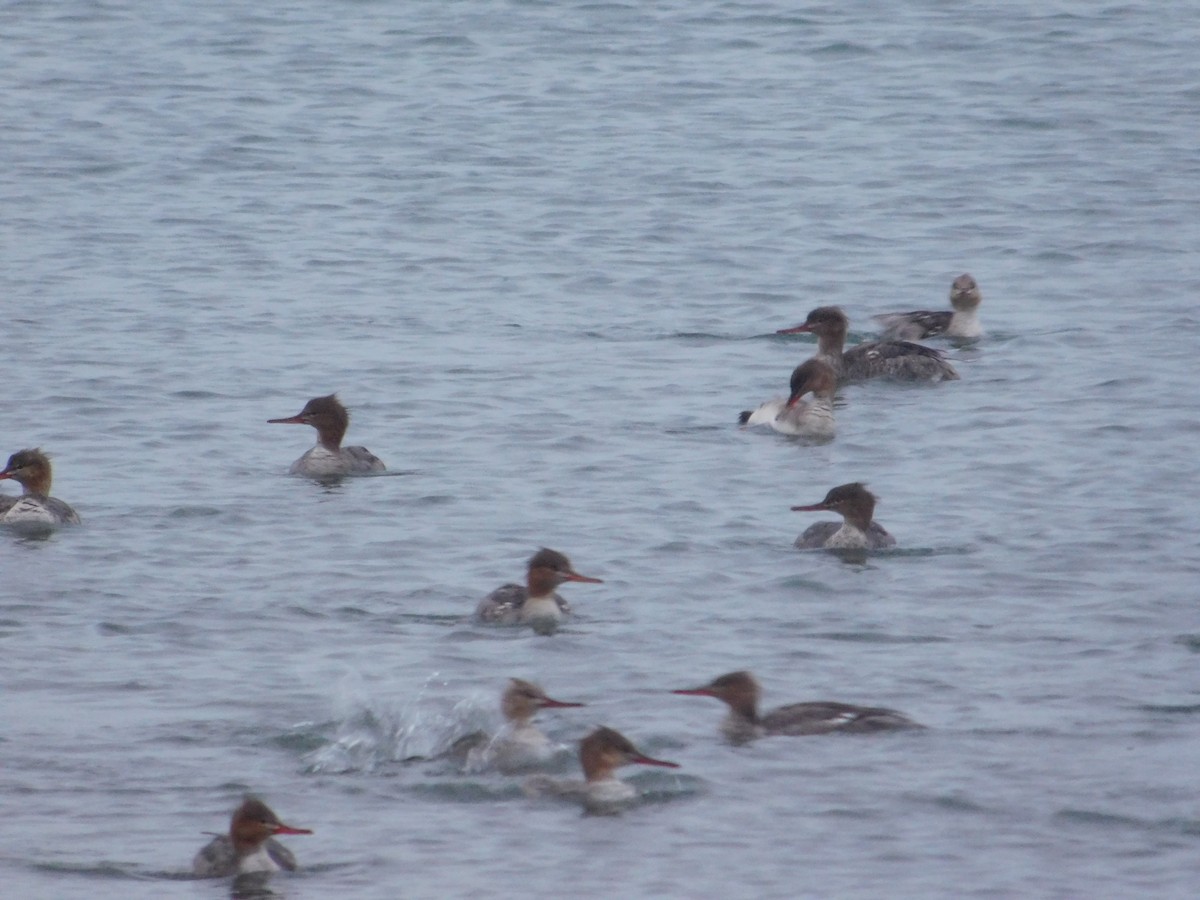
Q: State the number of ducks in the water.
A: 11